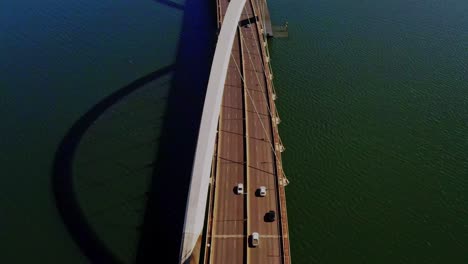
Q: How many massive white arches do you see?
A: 1